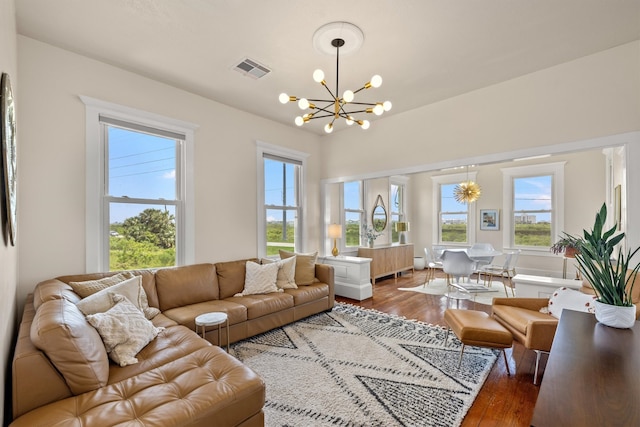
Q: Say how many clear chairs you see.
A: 4